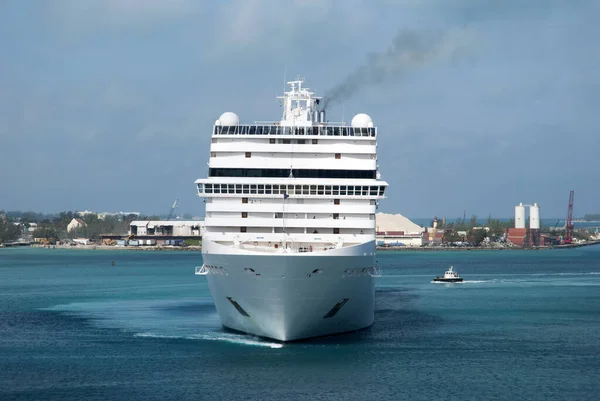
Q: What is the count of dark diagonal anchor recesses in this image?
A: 2